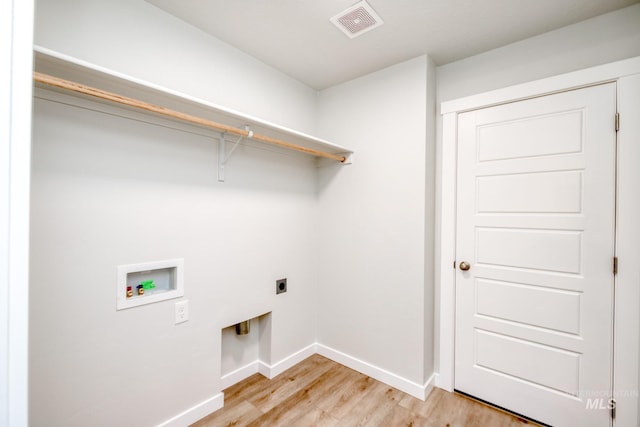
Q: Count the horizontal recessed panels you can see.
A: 5